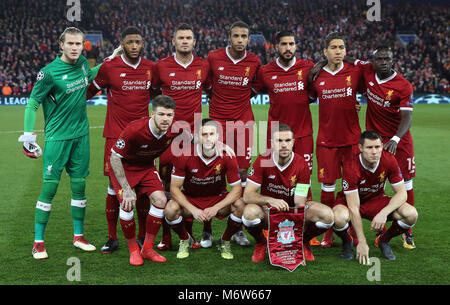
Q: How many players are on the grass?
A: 11